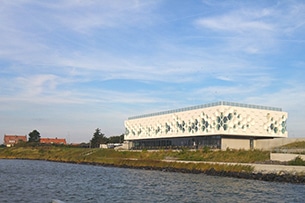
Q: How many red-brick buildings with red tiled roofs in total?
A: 2